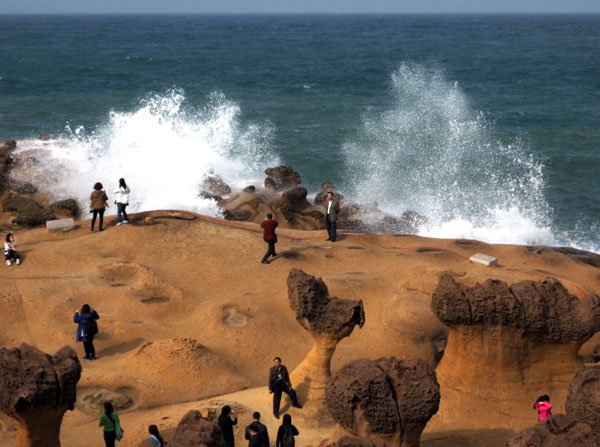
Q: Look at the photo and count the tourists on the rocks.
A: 13